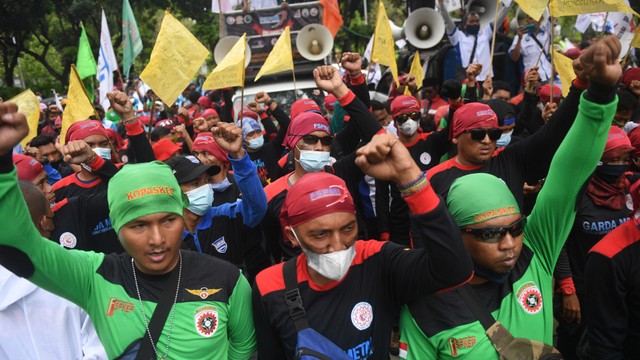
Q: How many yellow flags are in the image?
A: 11